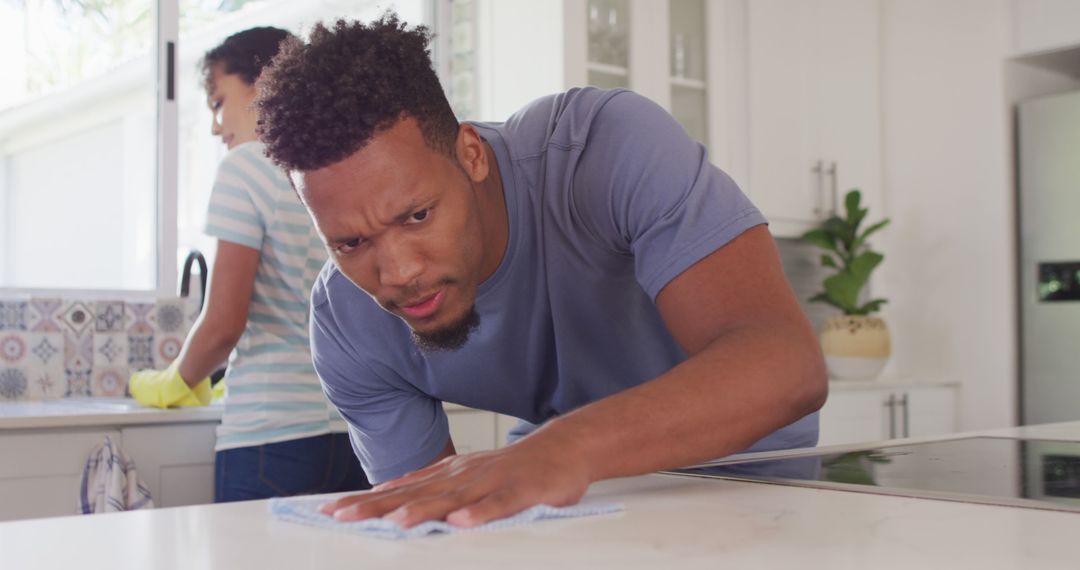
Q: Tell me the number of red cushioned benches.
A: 0